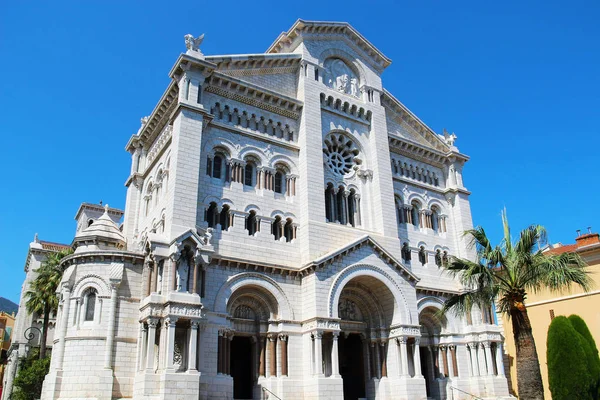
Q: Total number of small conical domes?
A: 1